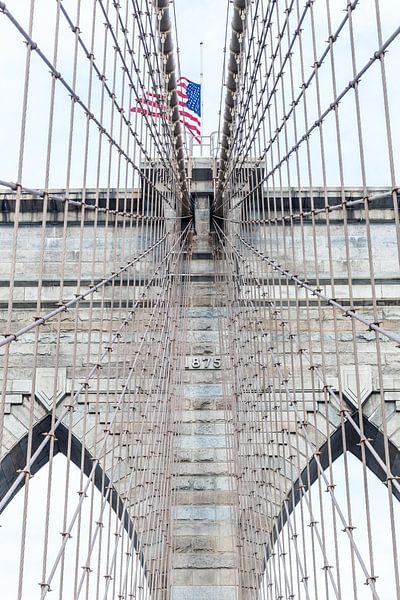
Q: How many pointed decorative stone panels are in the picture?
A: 2